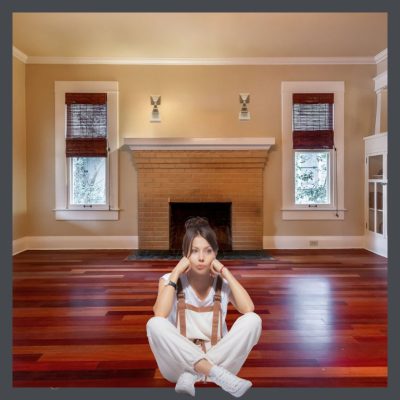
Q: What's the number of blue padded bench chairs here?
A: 0